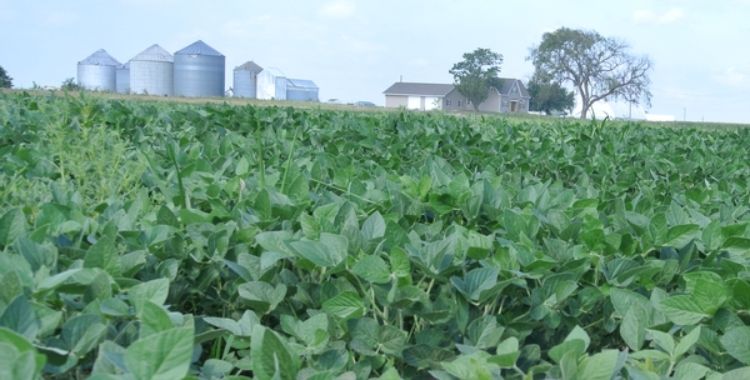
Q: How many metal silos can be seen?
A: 5